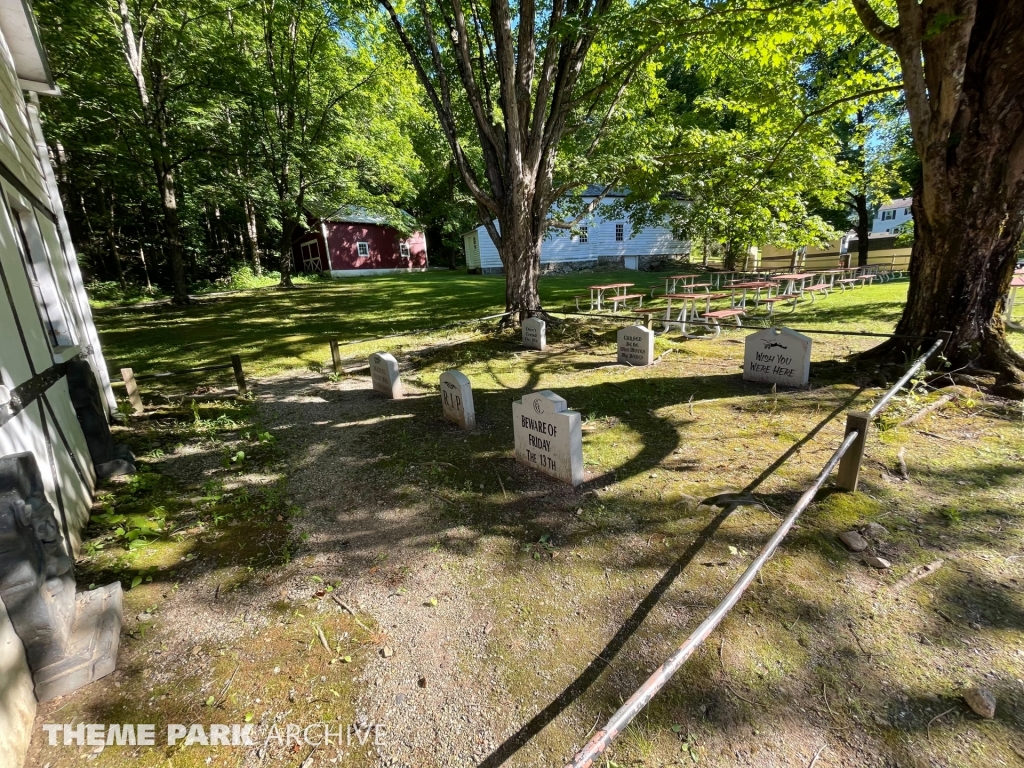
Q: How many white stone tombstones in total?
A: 6